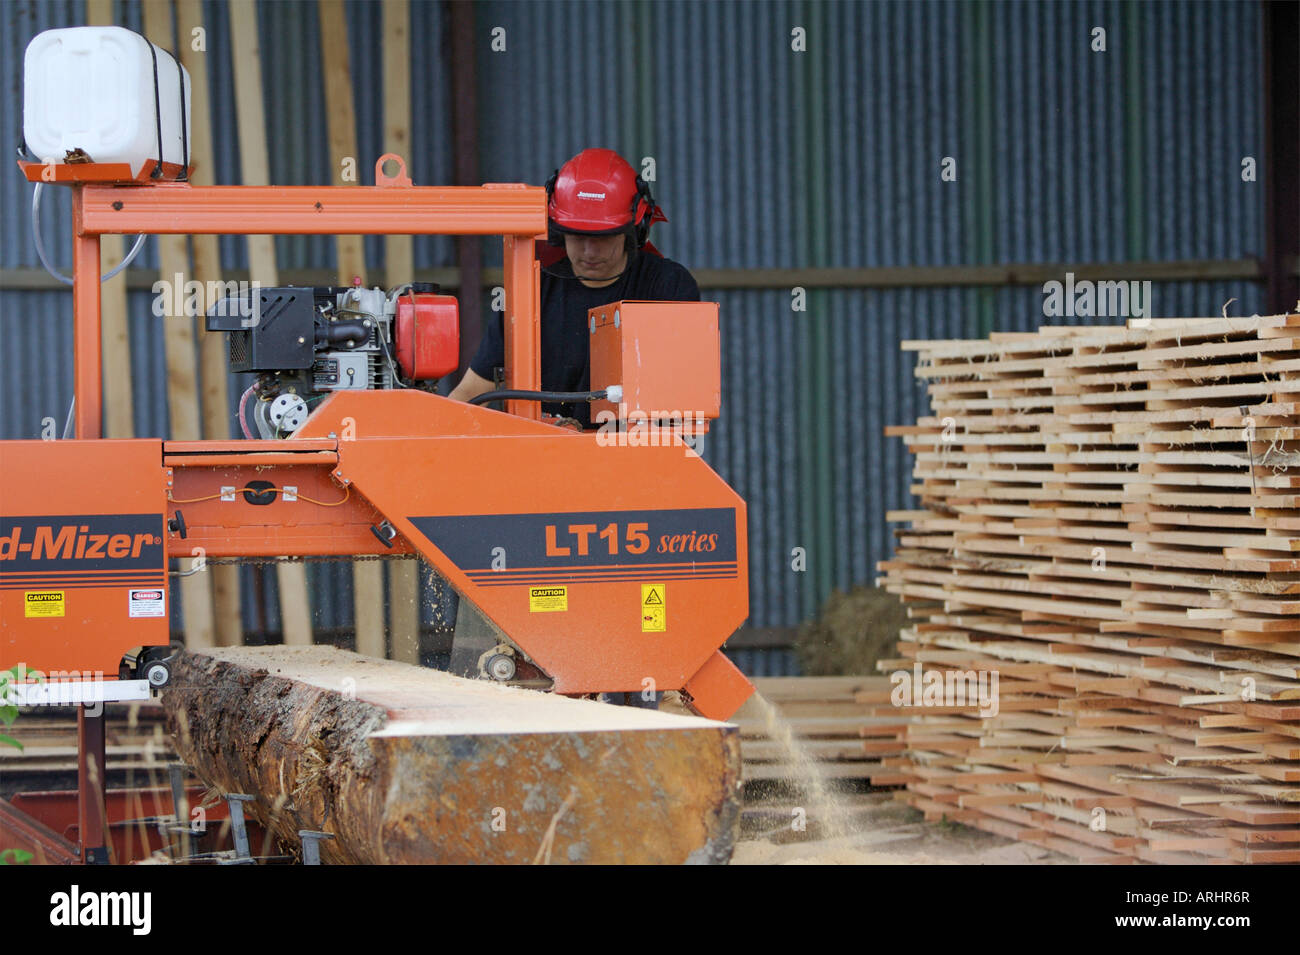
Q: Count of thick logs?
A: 1